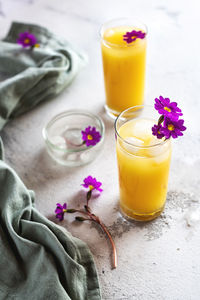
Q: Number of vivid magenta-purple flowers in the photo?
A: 8